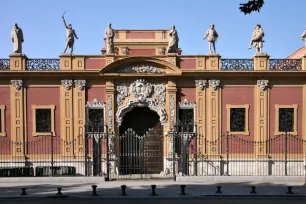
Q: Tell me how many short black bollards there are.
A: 9